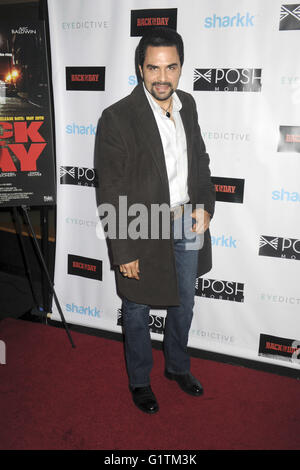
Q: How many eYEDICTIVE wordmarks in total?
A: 6